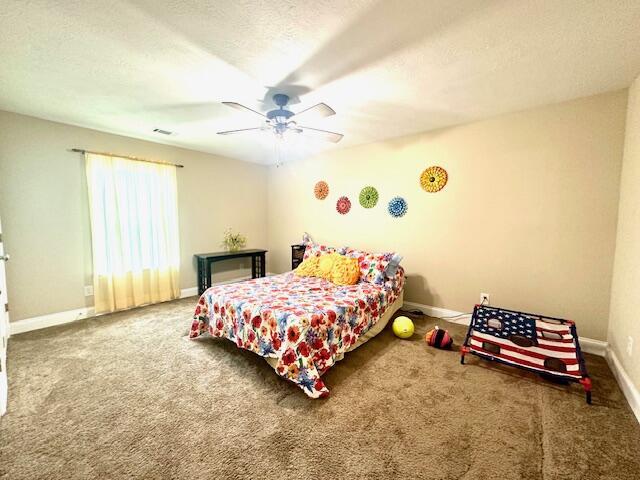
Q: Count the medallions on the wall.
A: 5